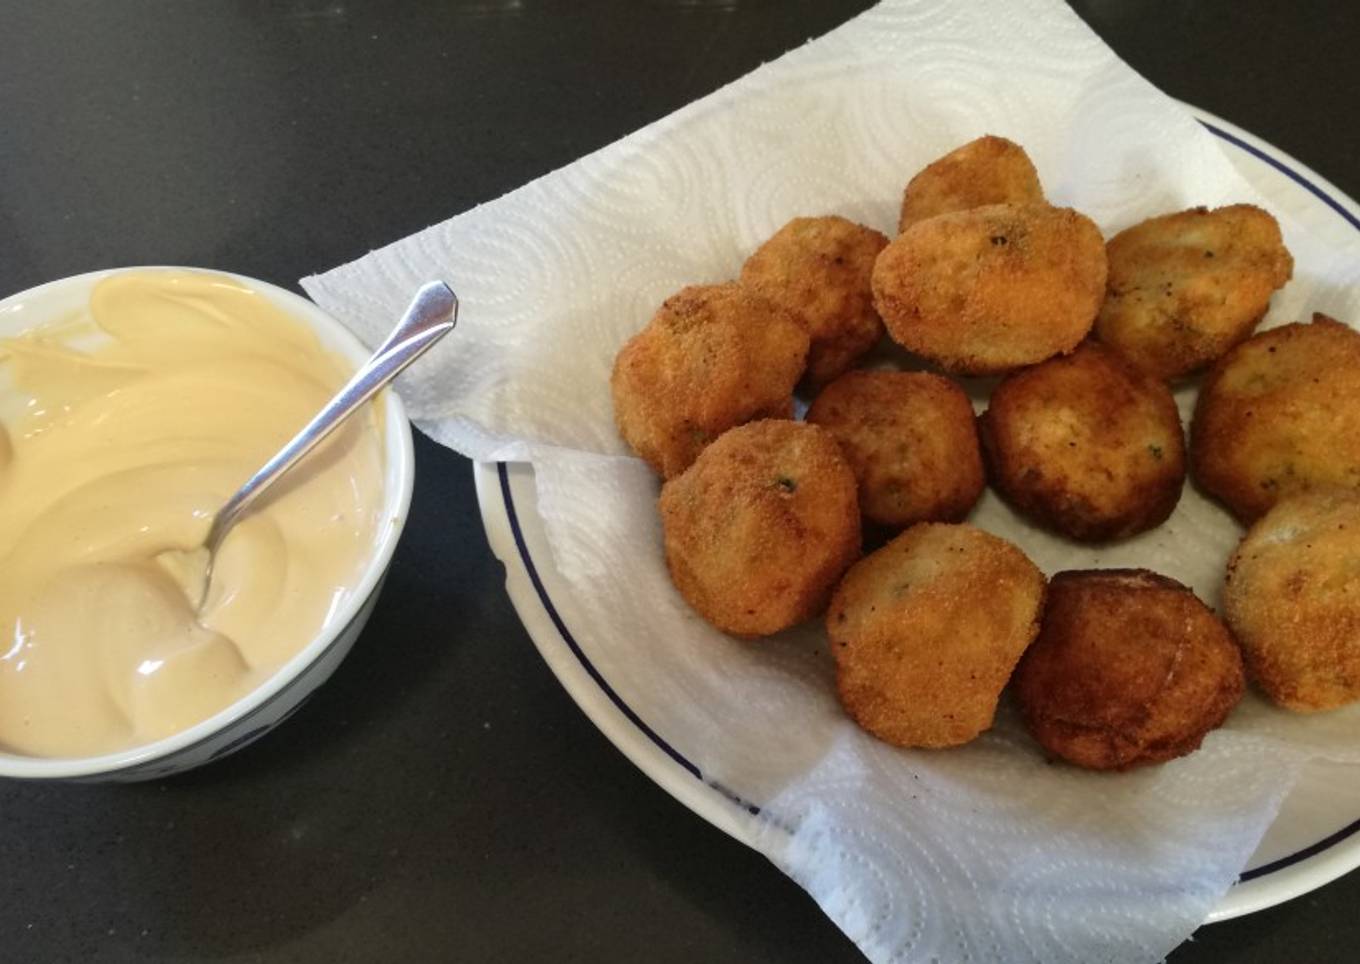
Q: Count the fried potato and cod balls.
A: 12